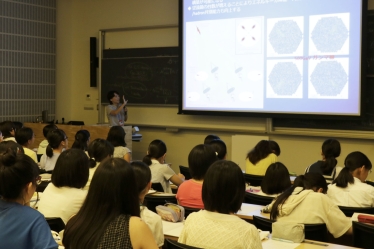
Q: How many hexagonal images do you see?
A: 4